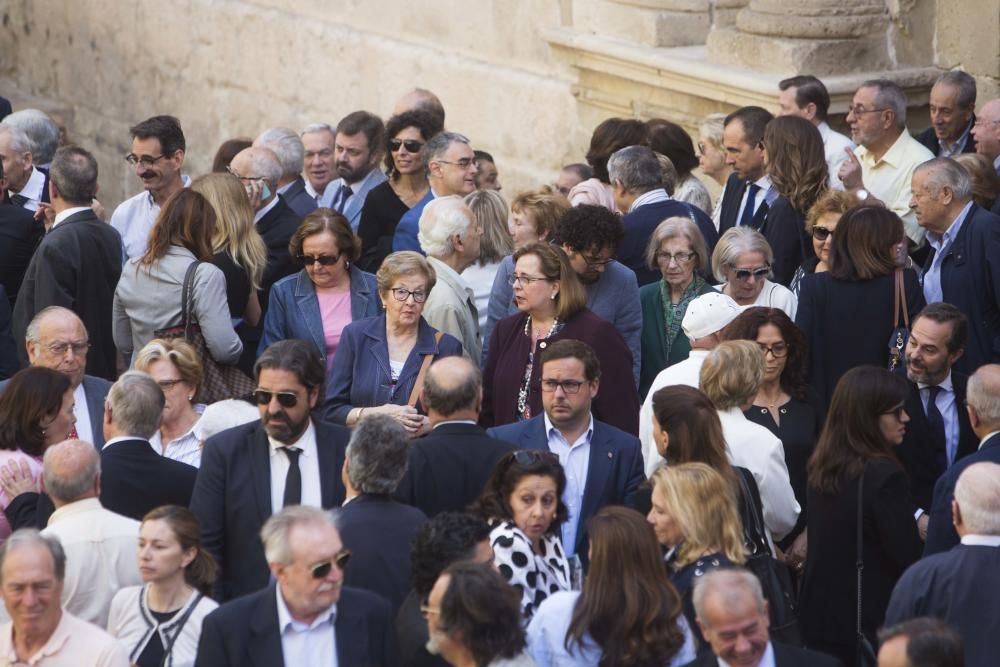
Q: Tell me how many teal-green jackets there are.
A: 1